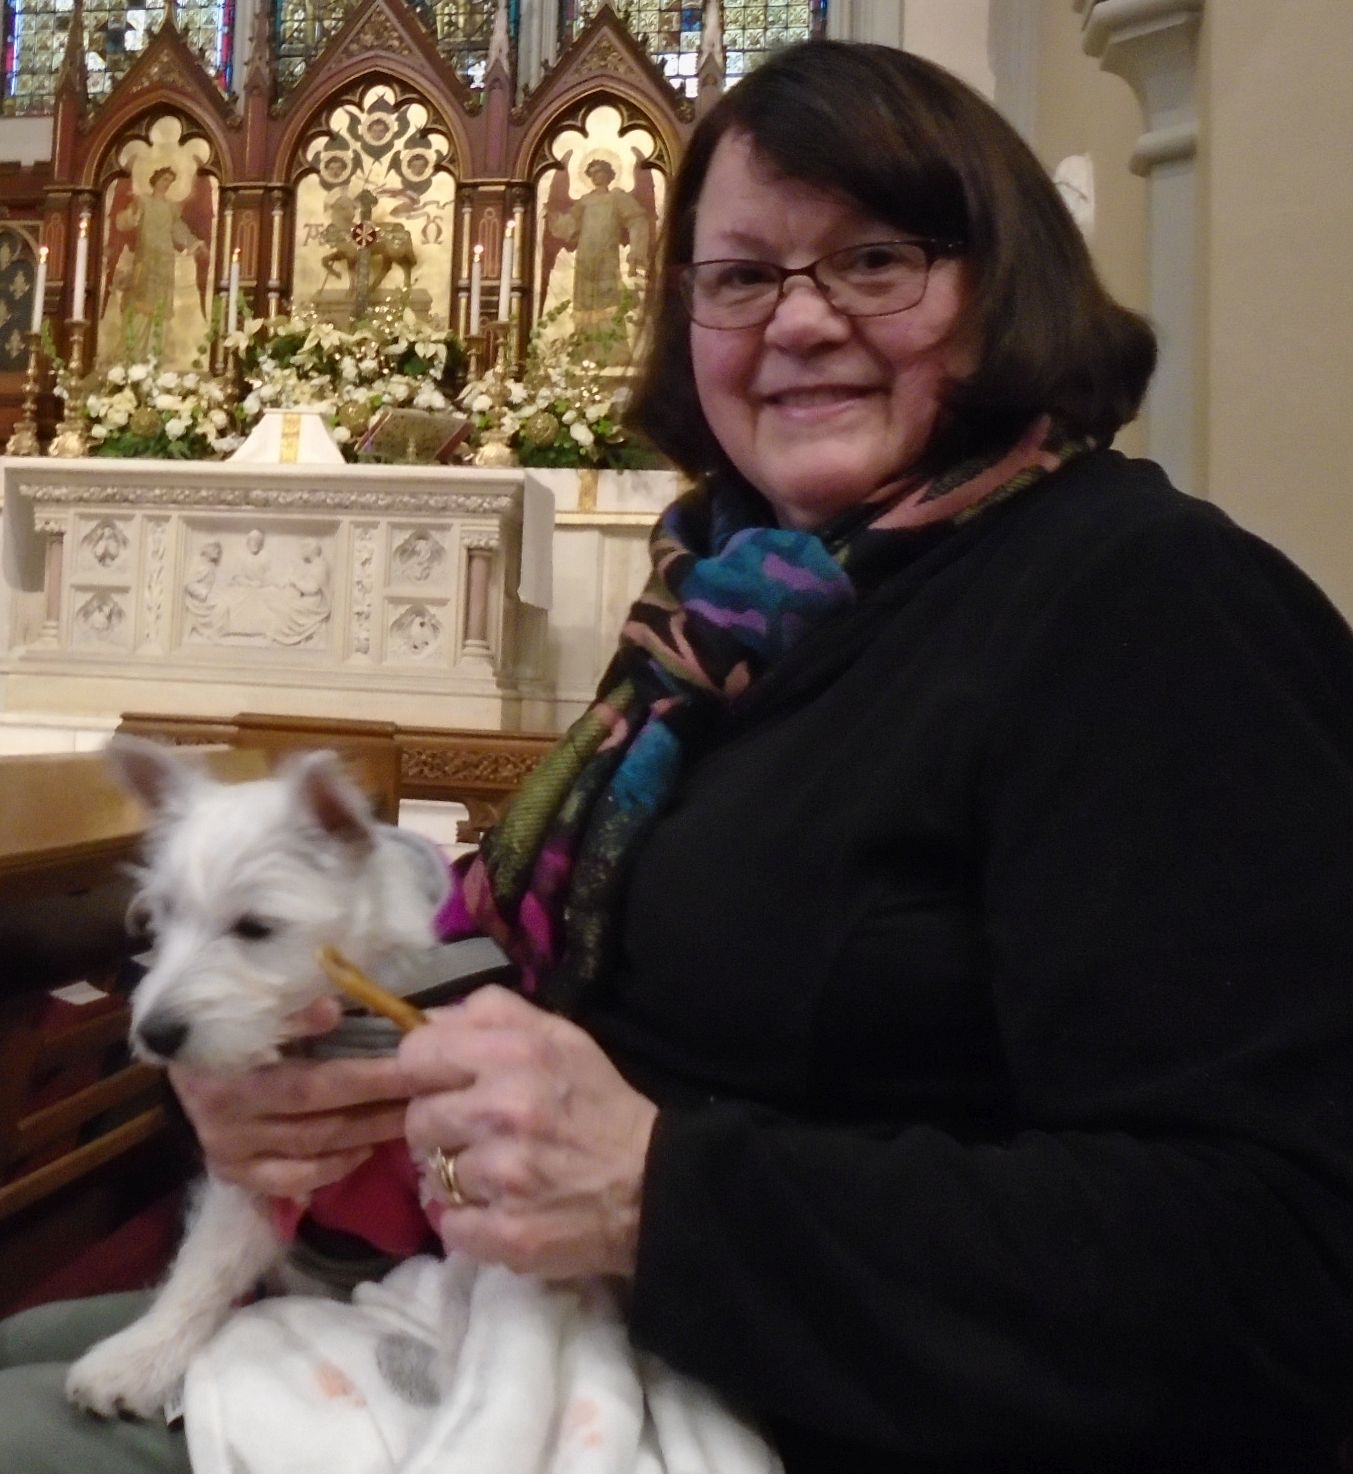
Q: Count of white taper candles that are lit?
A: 5